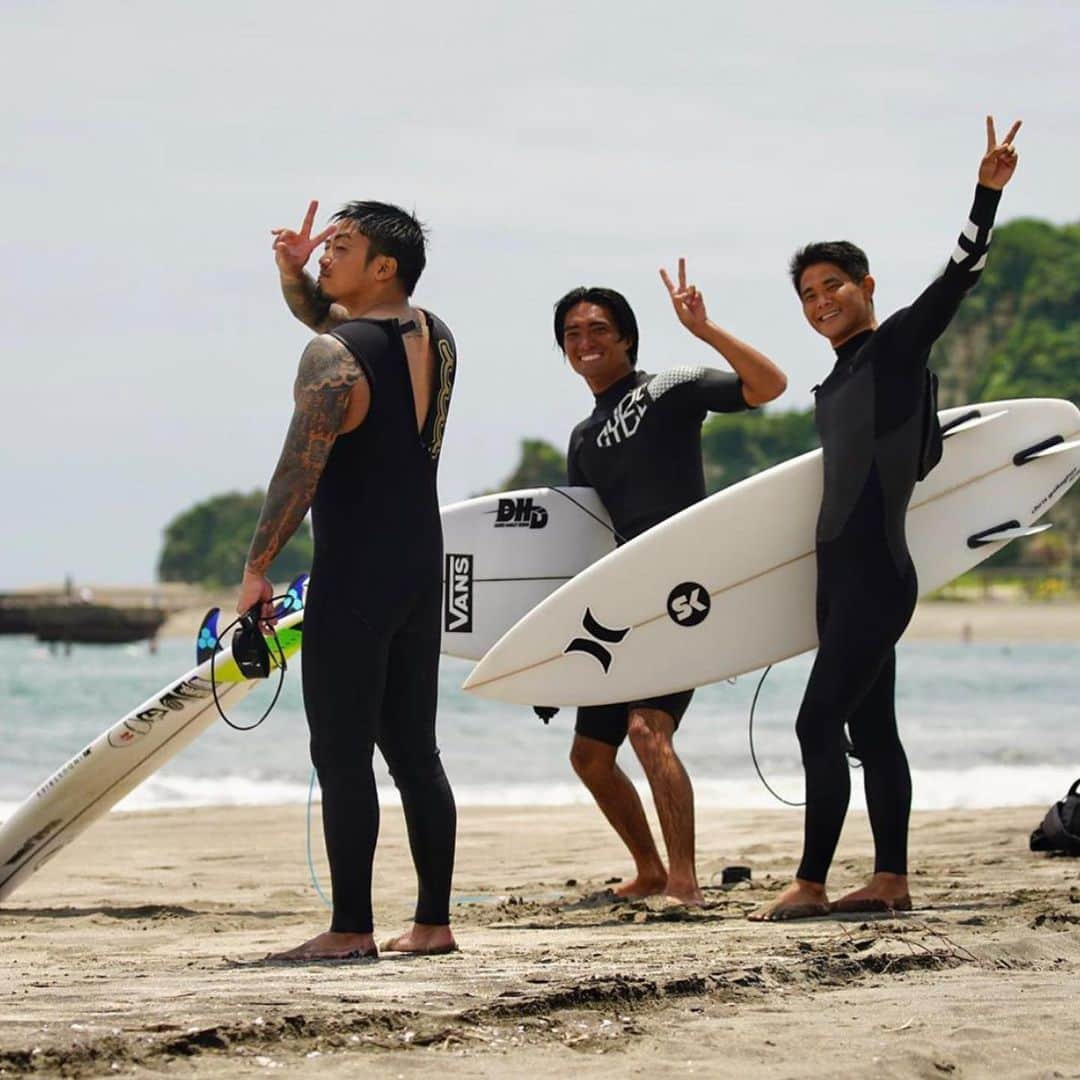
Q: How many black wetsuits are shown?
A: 3